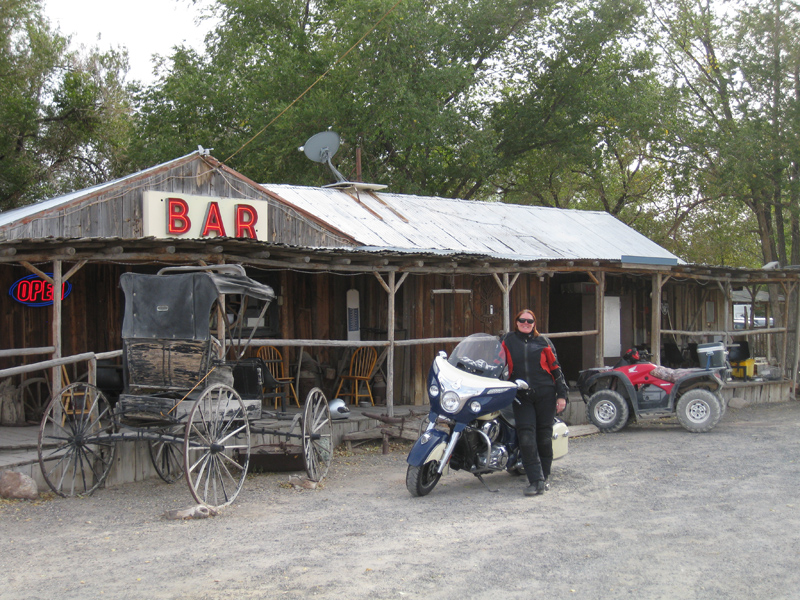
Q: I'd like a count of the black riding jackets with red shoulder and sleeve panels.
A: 1